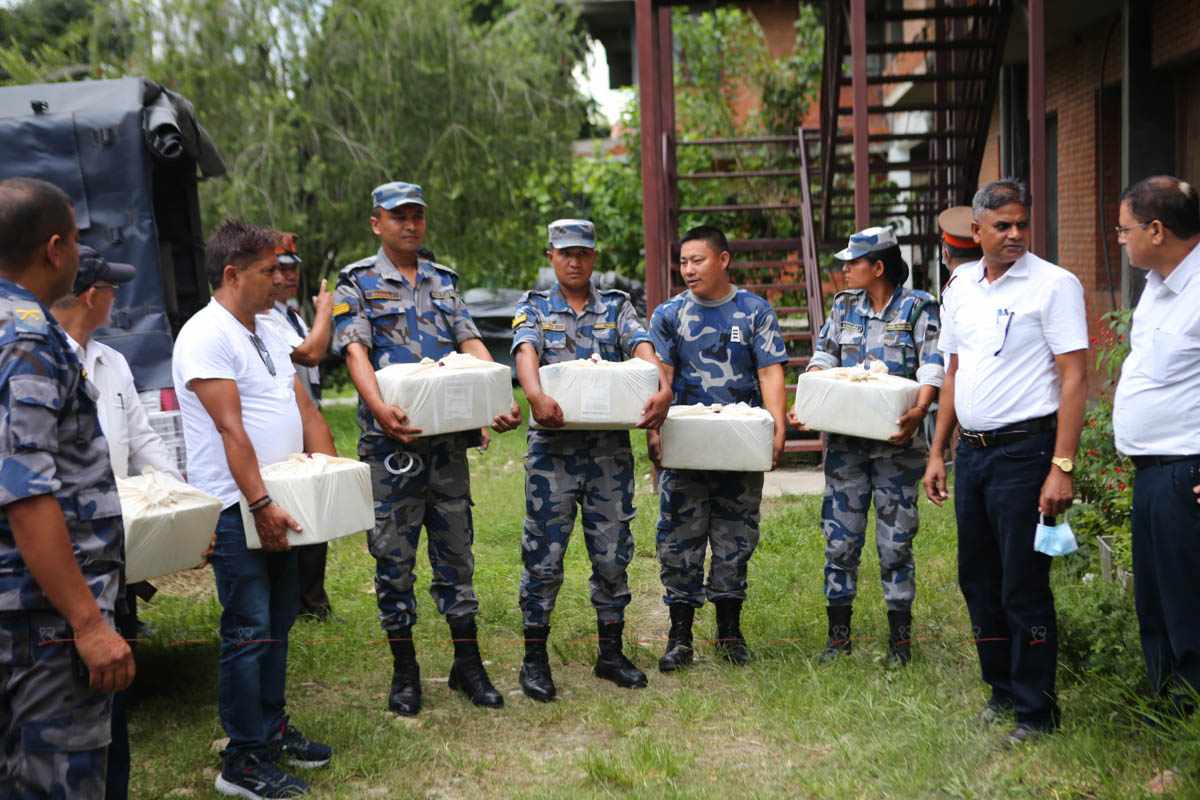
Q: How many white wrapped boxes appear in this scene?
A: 6